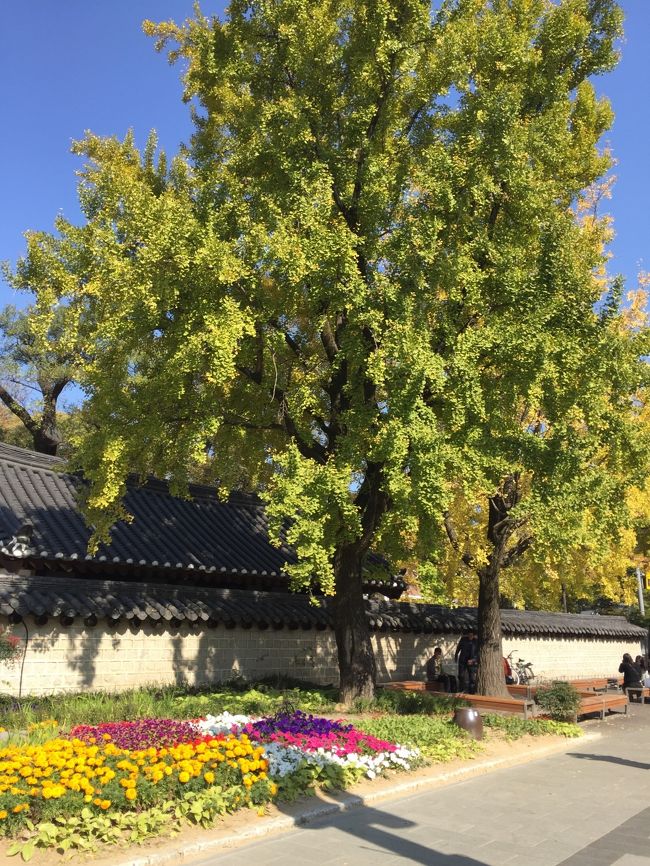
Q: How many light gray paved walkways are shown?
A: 1